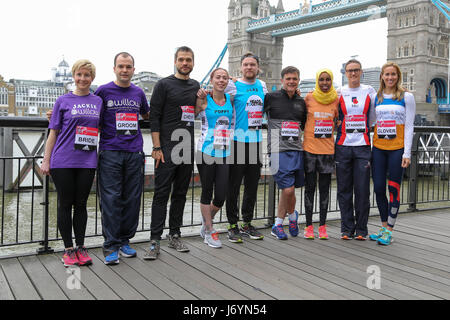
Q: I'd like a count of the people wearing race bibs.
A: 9